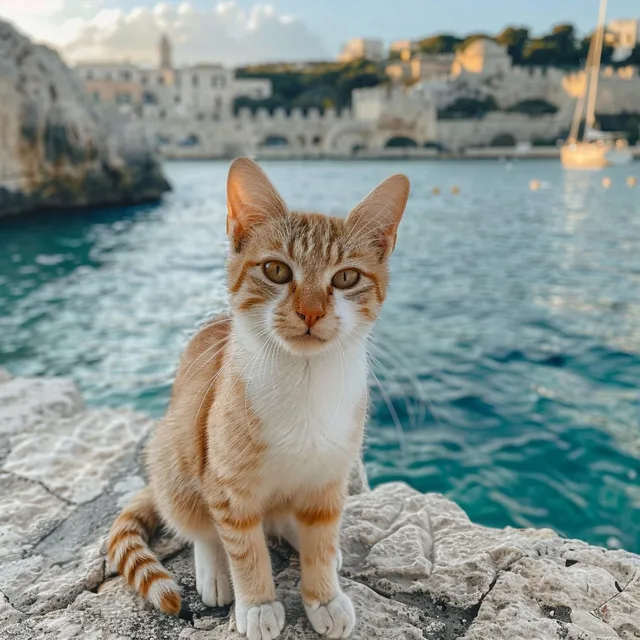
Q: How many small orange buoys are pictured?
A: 5